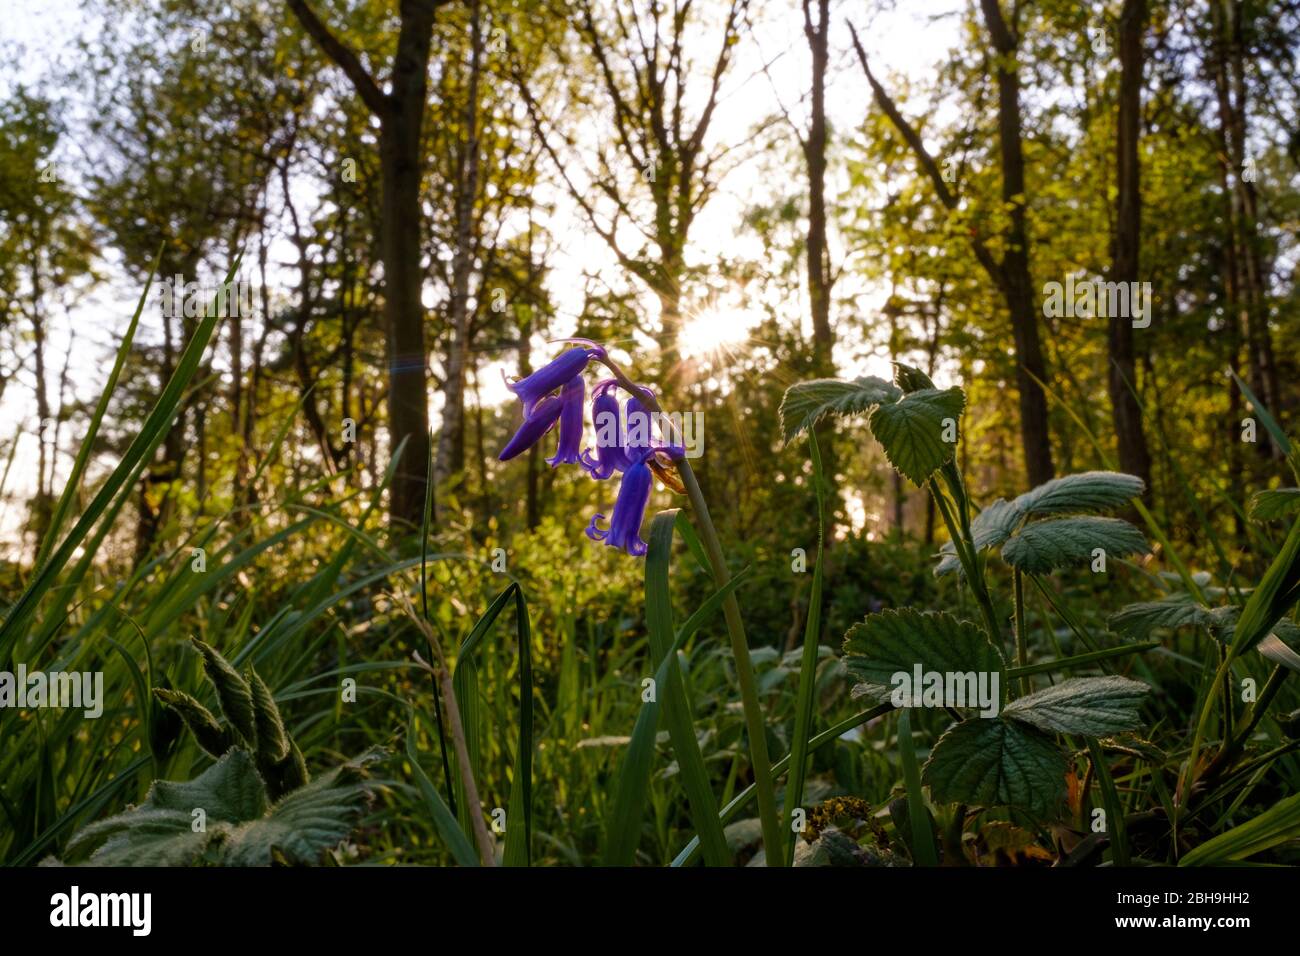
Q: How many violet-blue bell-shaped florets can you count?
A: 6